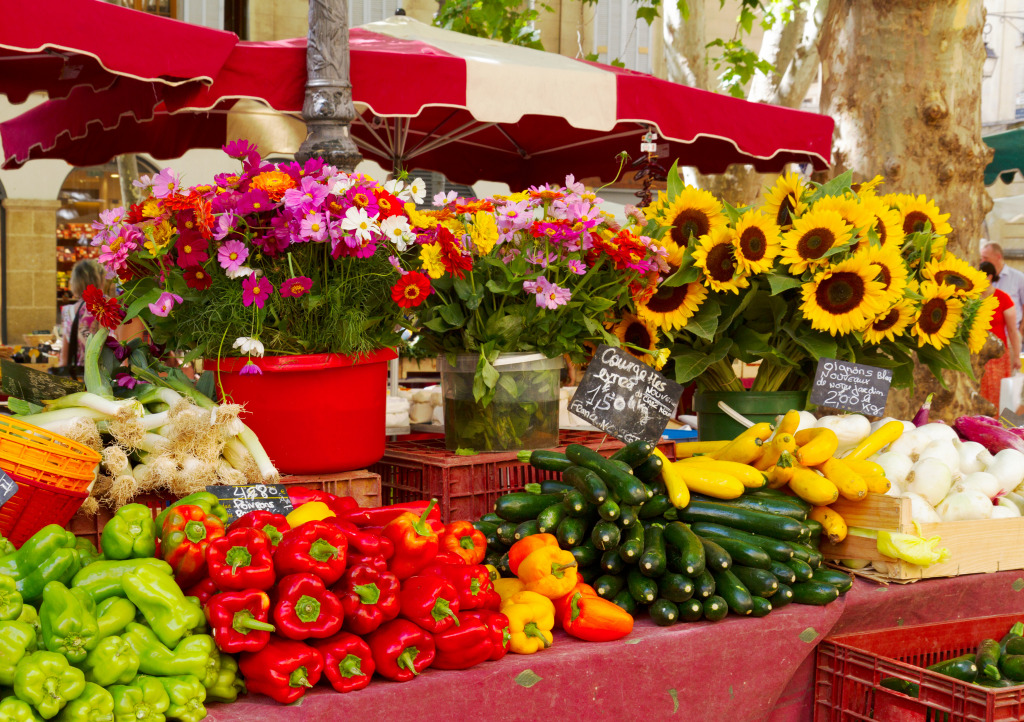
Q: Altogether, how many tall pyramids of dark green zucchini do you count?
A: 1